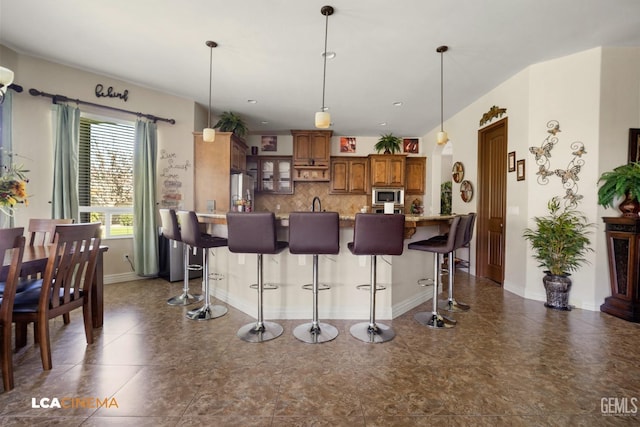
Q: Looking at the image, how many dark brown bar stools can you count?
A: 7